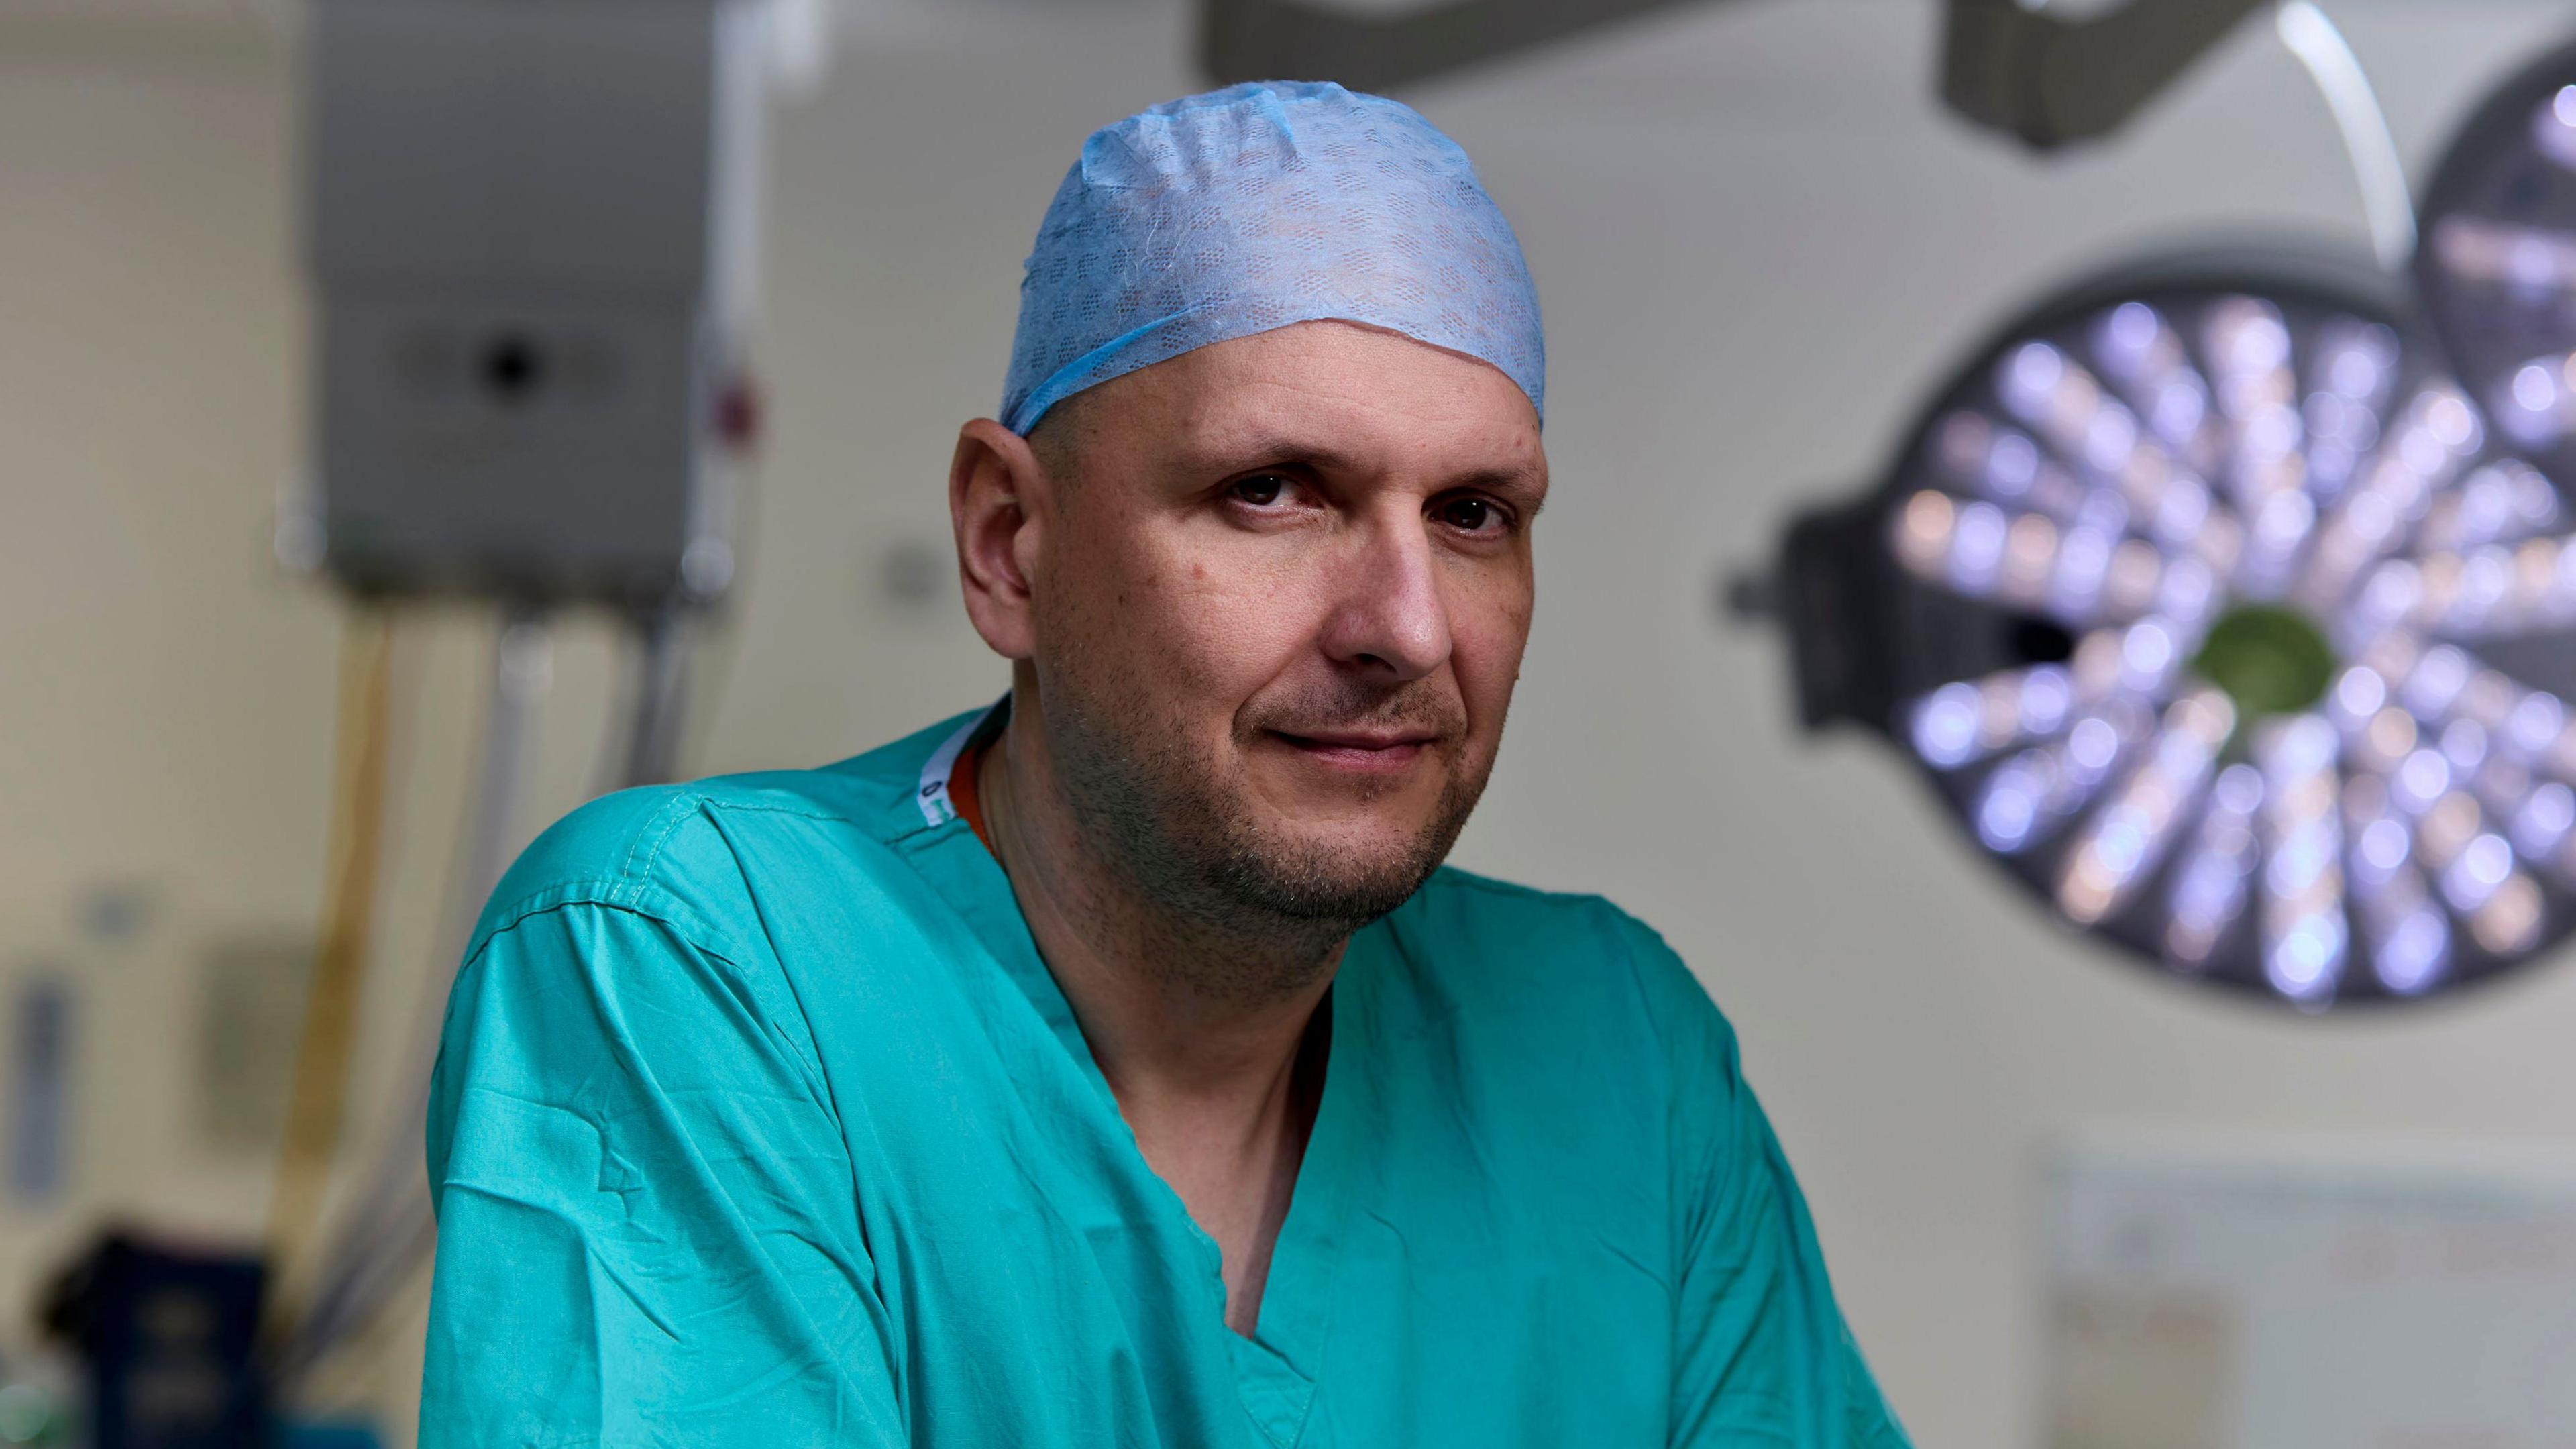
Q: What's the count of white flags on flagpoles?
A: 0